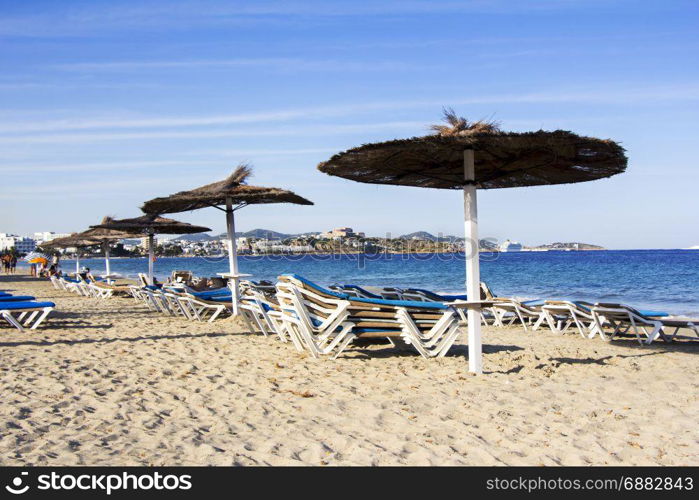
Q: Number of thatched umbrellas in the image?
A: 5